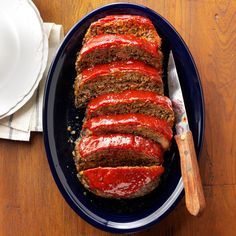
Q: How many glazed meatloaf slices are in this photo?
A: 7